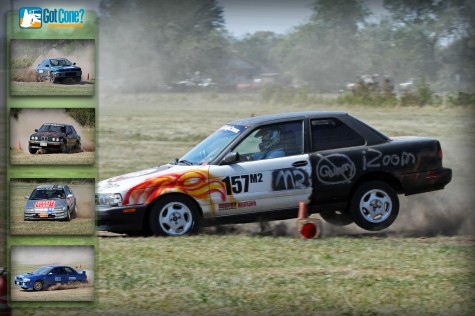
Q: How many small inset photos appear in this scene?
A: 4